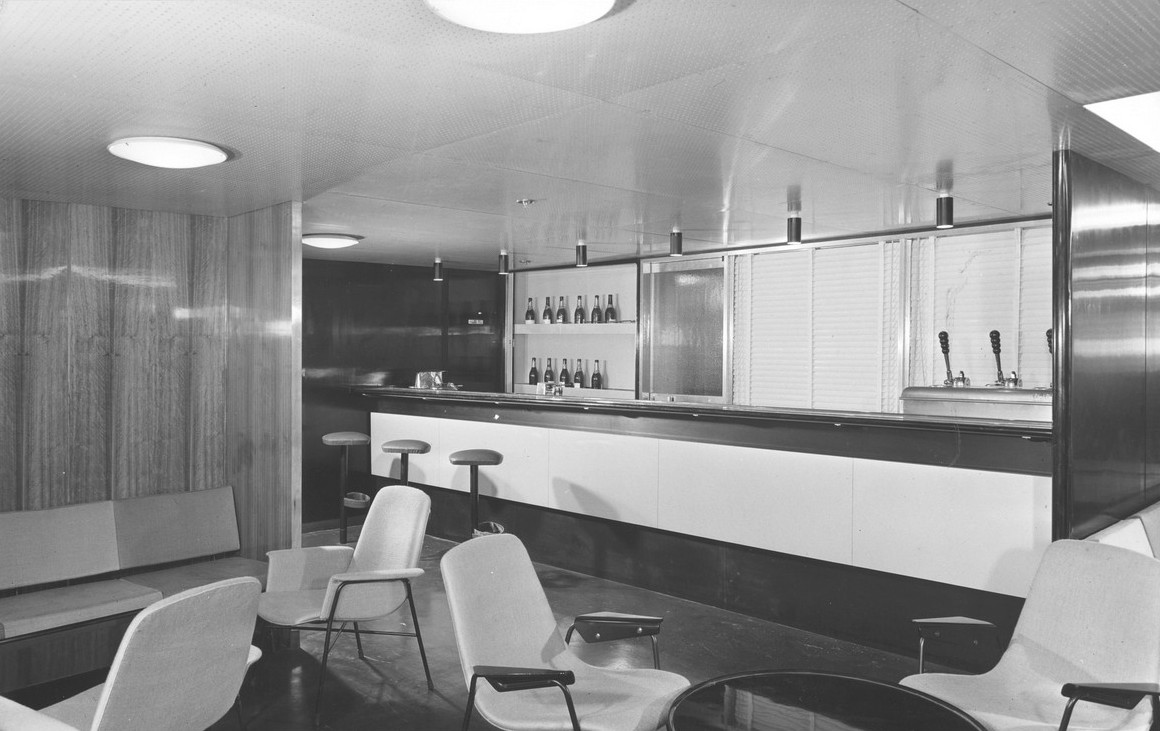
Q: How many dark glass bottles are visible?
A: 11